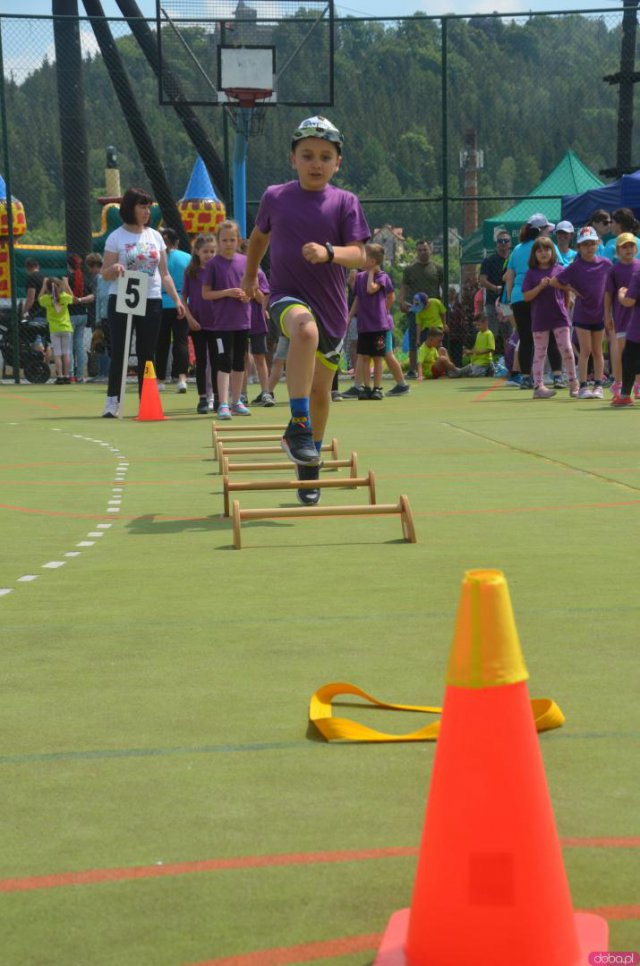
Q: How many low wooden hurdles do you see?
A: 6